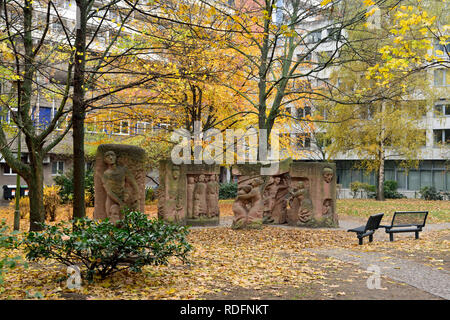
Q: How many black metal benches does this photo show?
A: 2